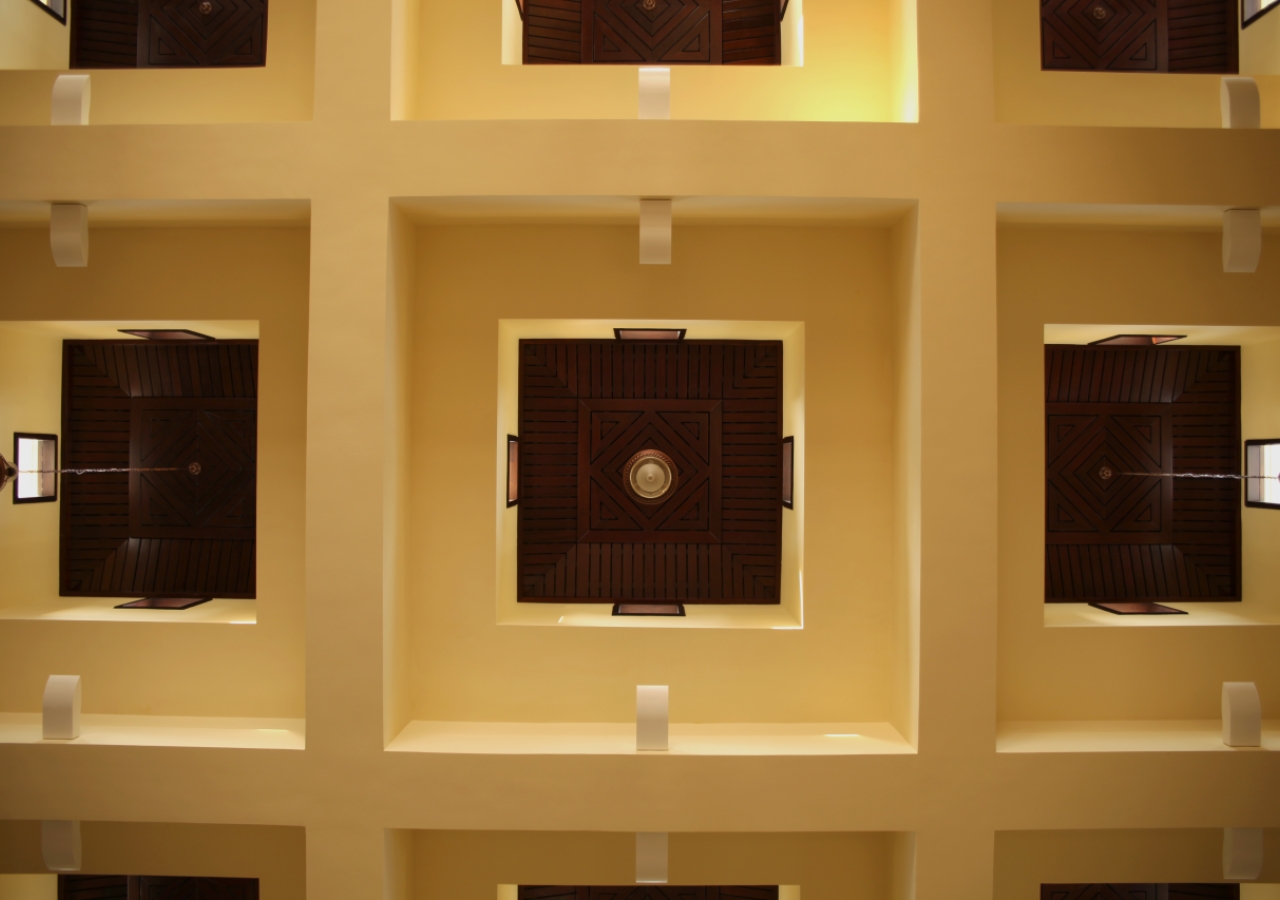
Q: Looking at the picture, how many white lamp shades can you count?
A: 12